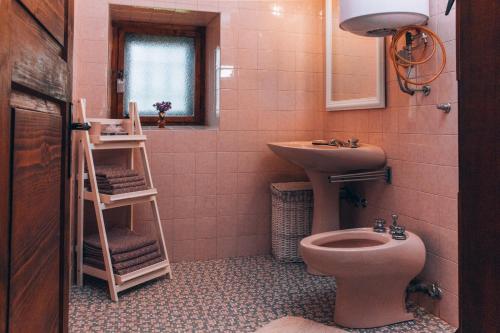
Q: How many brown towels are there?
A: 8